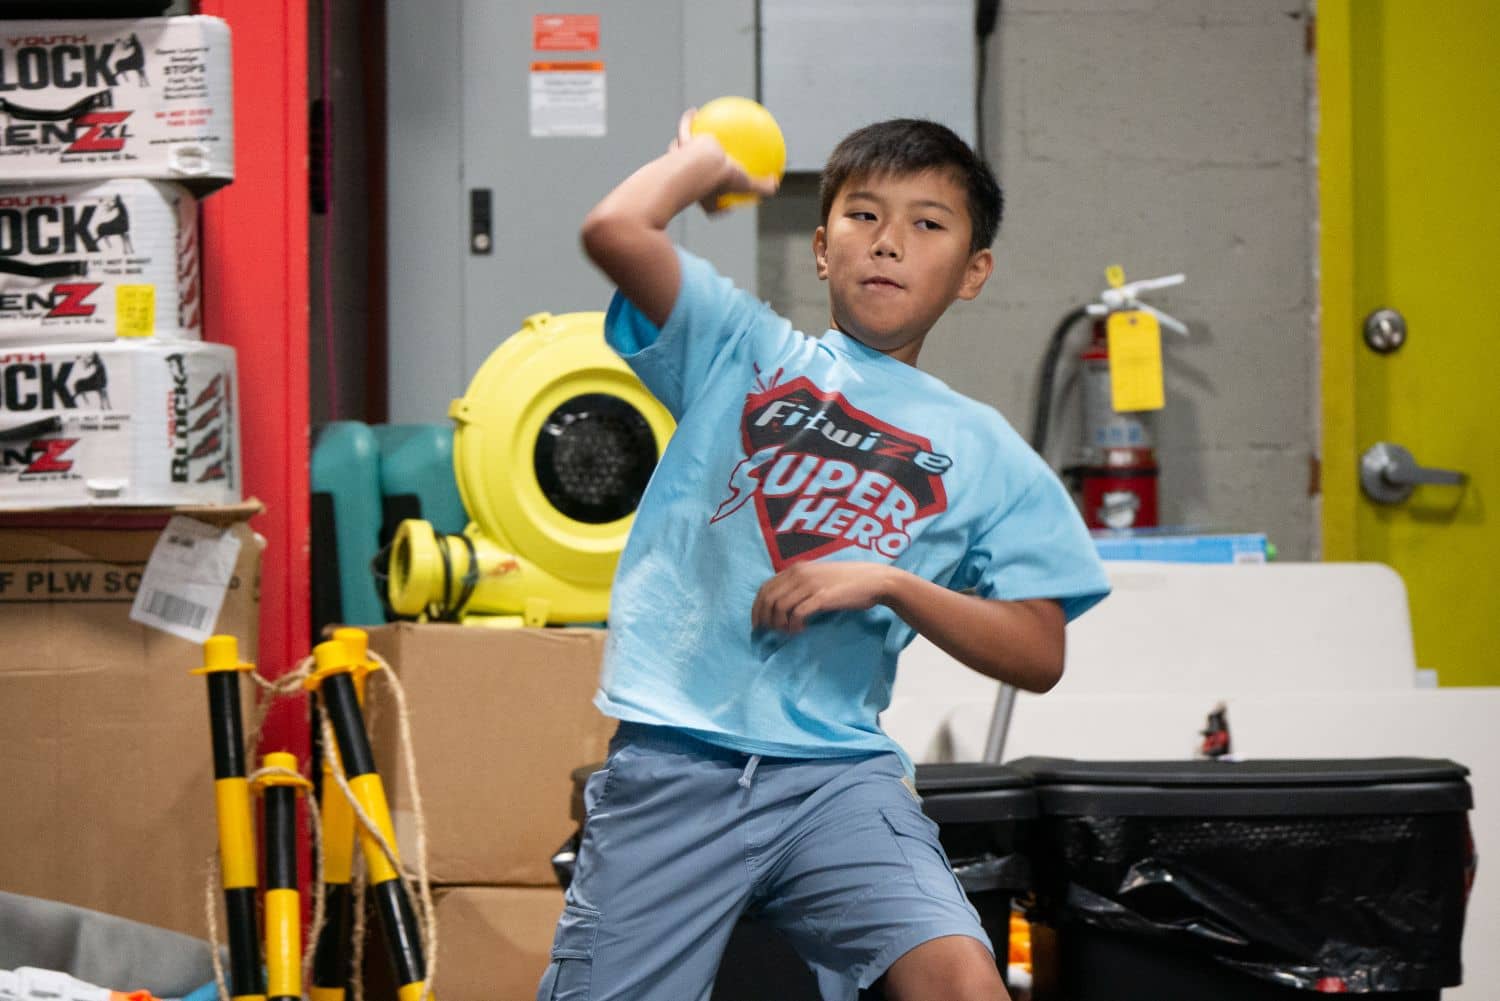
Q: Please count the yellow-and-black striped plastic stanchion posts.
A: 4